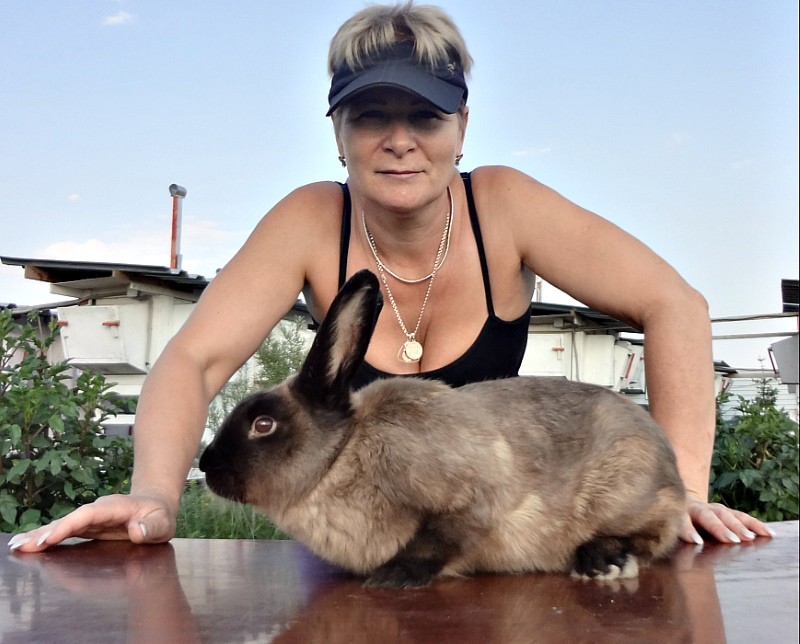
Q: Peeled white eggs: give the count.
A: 0